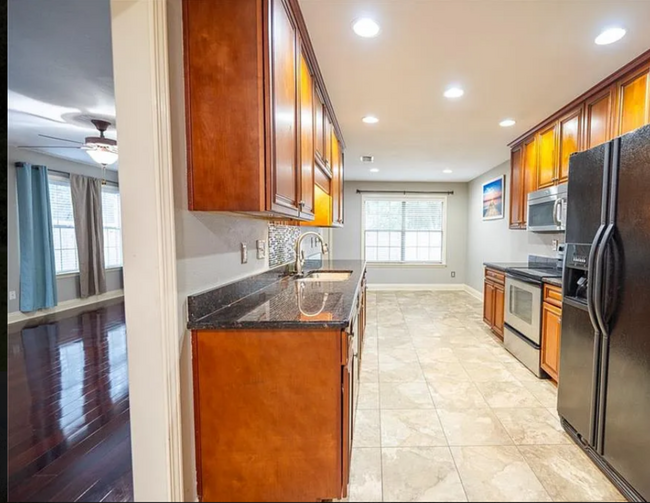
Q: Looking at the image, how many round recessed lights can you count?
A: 7